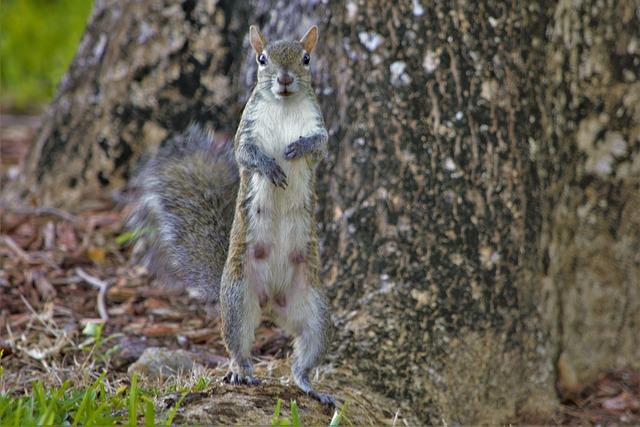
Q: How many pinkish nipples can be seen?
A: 4